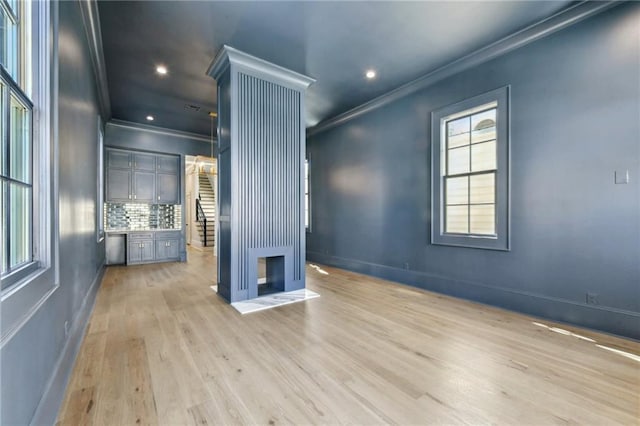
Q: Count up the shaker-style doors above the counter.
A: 6